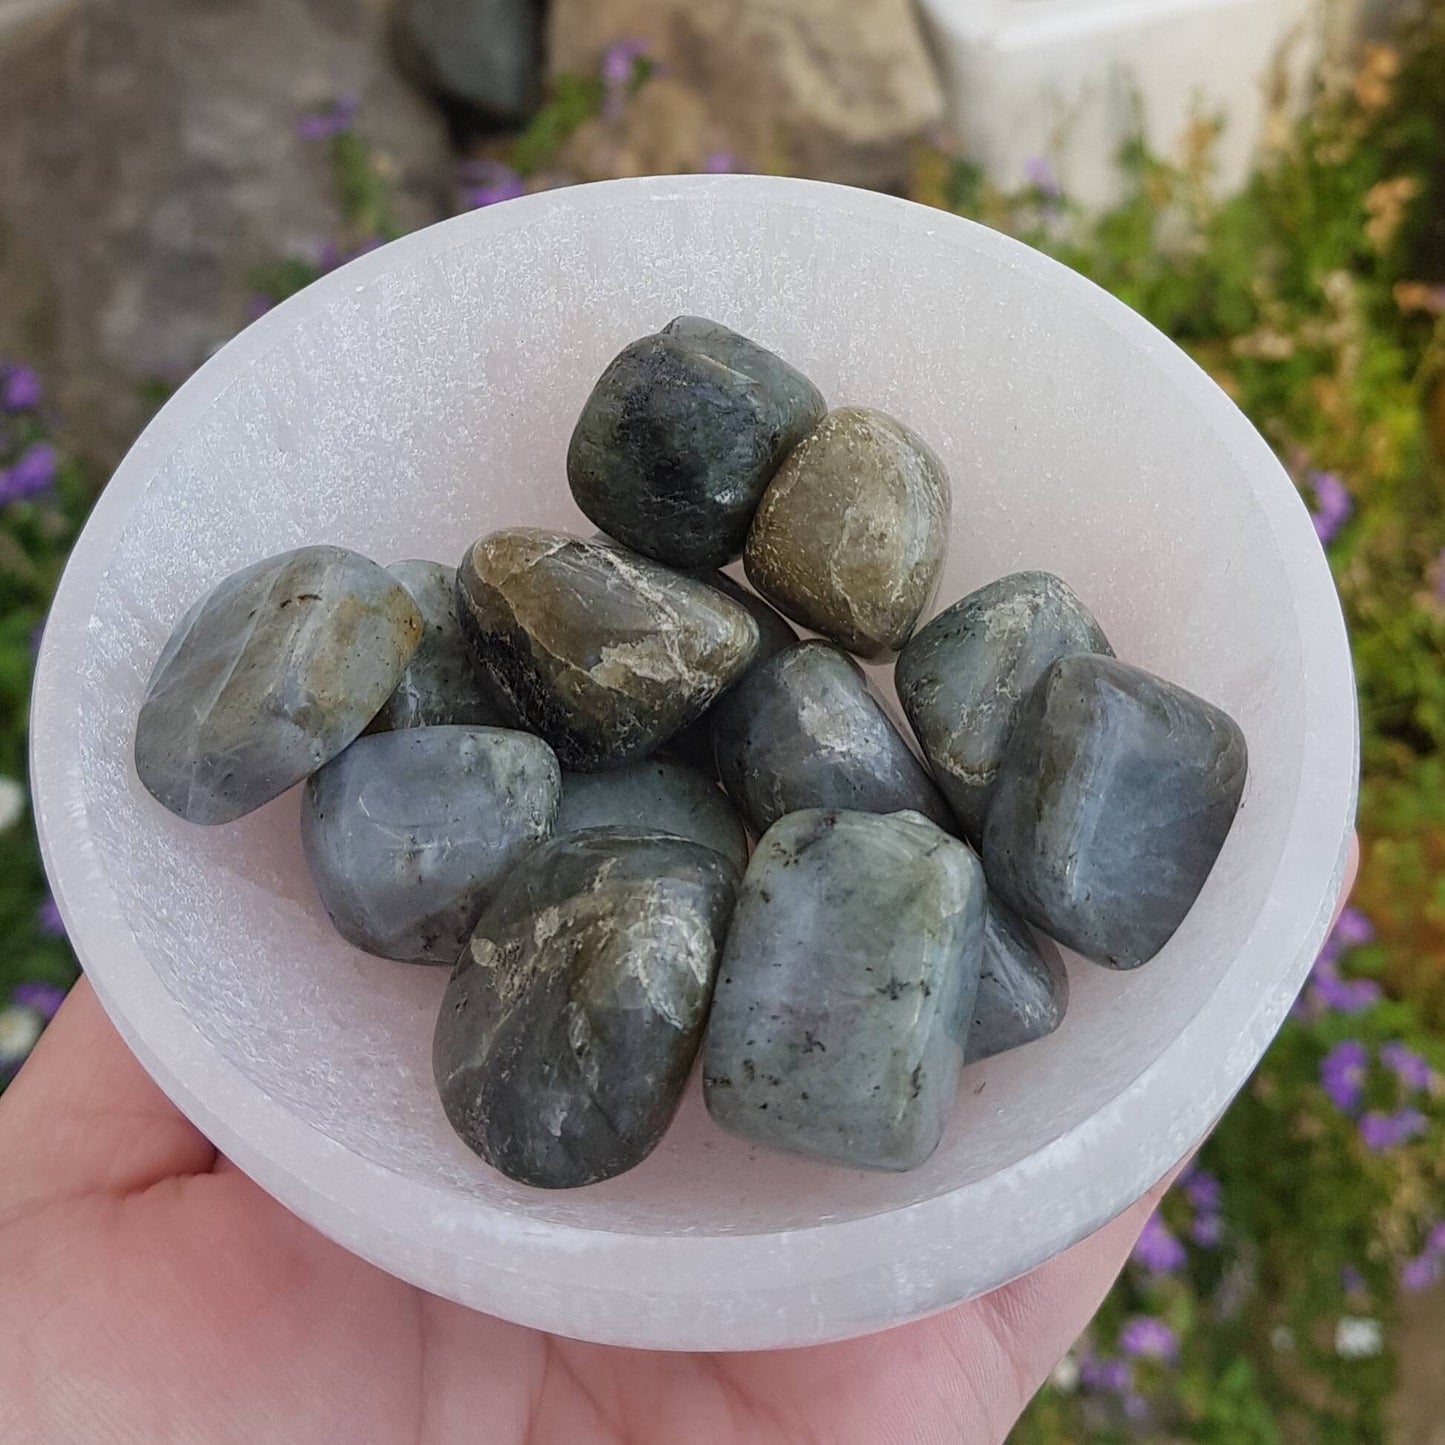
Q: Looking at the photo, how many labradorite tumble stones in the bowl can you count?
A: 14